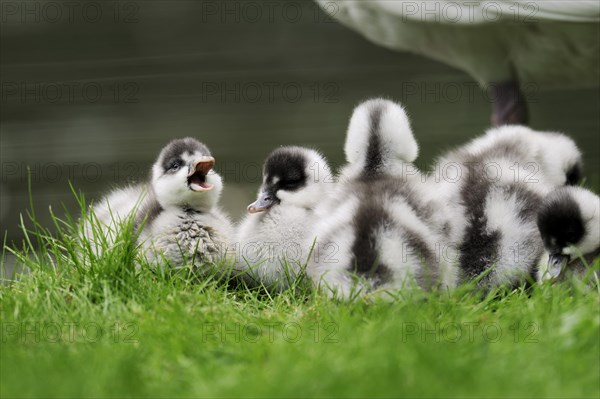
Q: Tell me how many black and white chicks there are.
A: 5